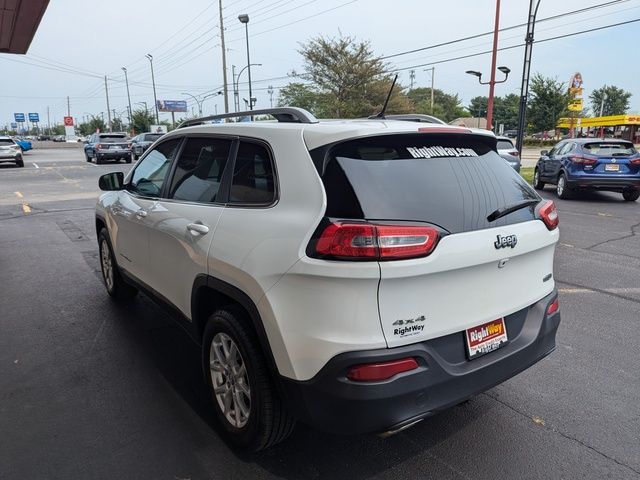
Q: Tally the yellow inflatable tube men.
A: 0